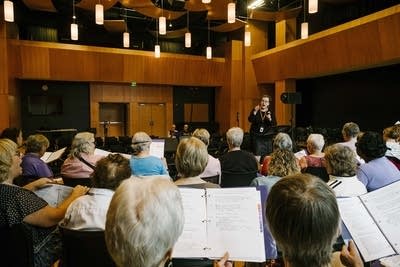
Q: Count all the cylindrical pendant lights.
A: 13